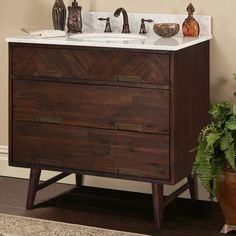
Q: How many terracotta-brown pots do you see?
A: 1